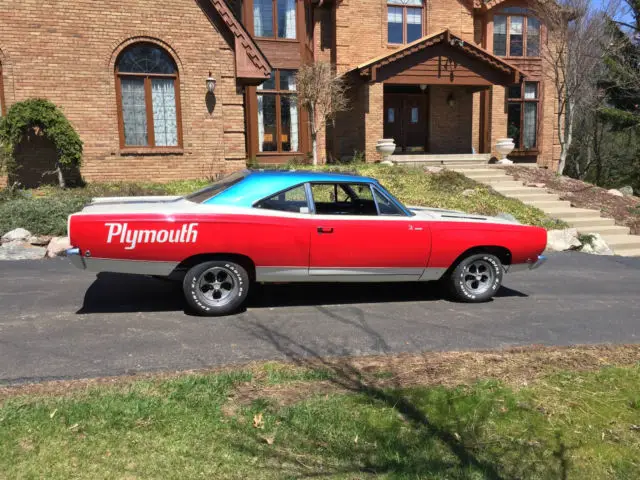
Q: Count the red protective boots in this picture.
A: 0